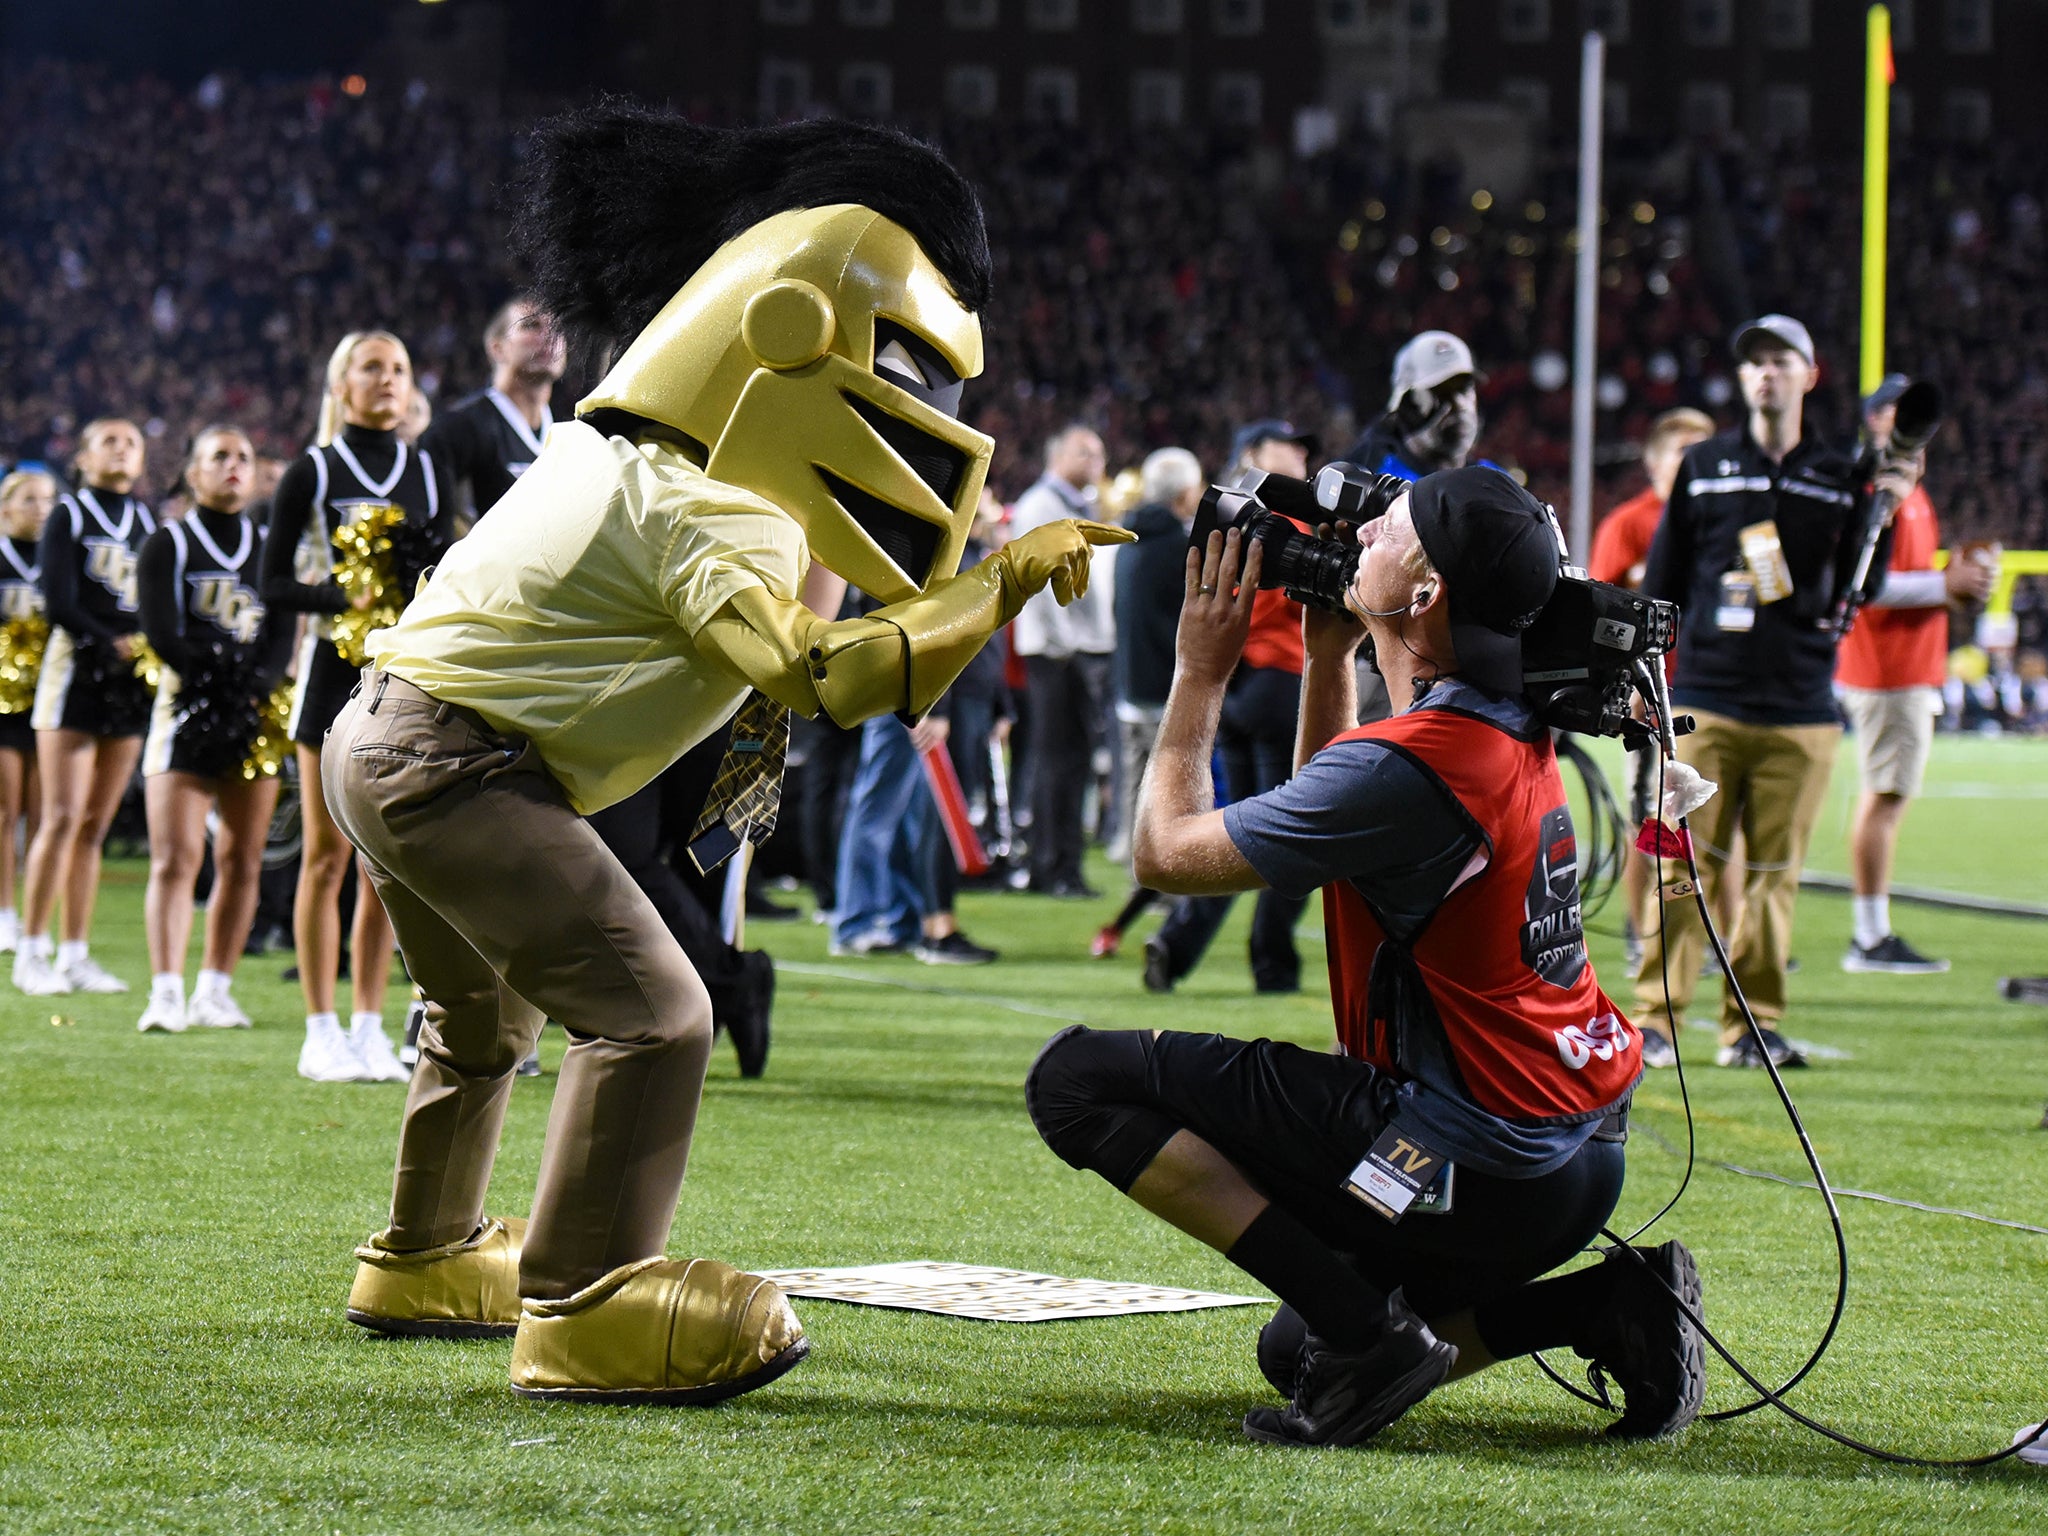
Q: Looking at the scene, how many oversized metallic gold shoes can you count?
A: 2